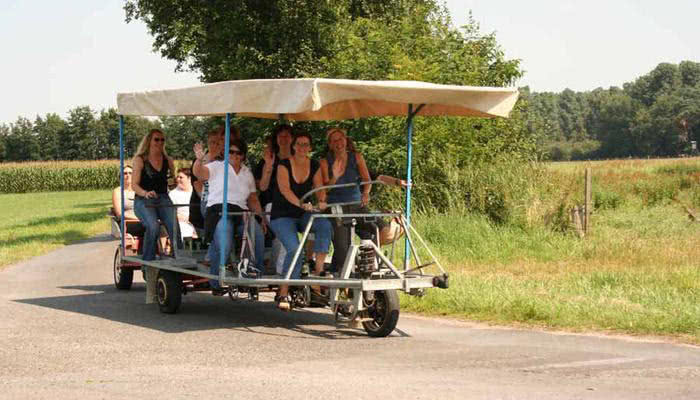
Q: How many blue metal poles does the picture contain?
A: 3